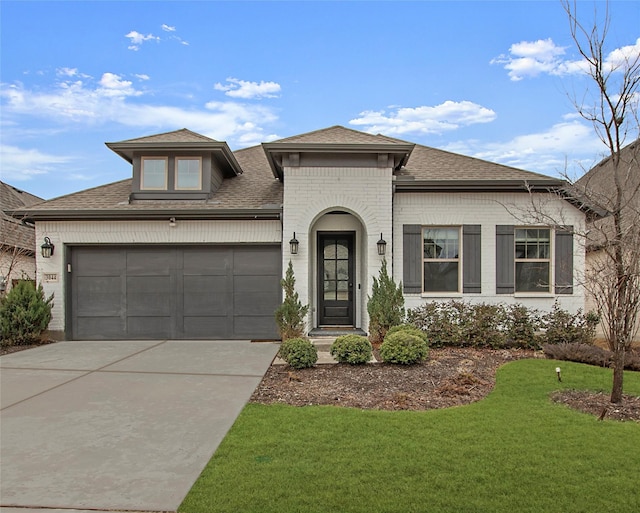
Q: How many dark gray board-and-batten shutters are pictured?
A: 4